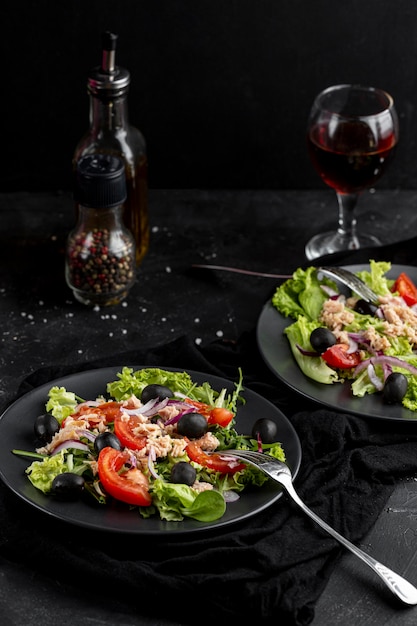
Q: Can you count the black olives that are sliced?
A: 0